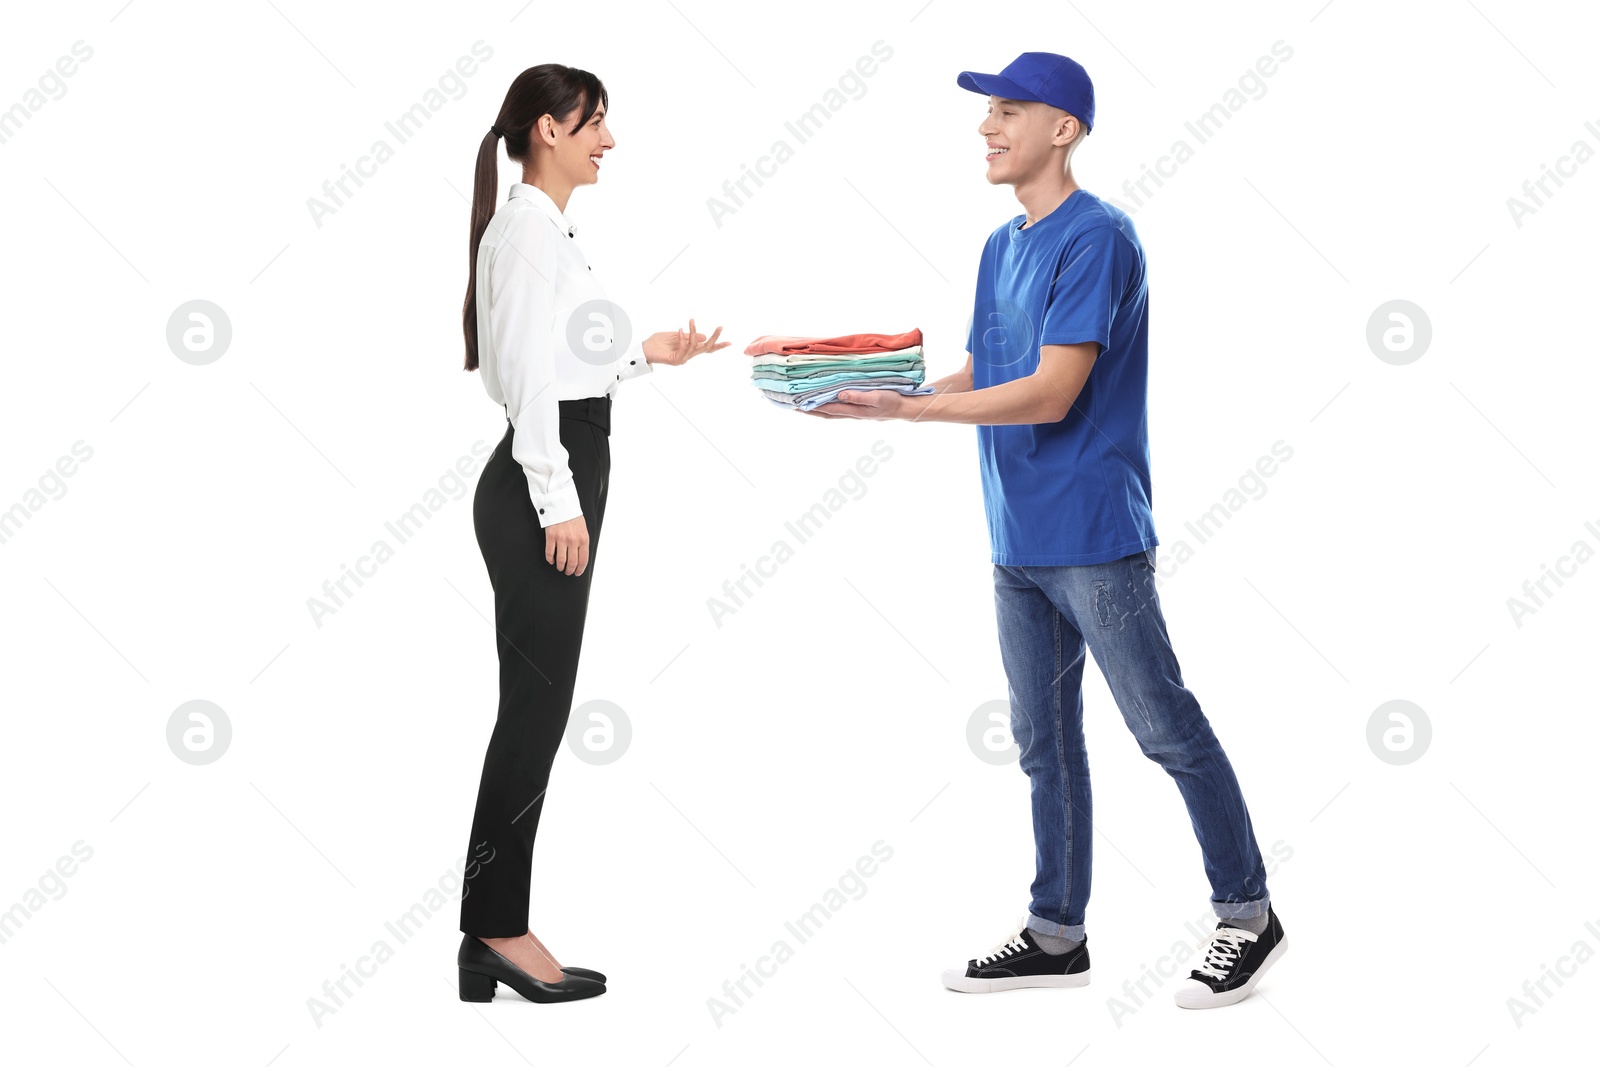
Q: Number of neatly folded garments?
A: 7